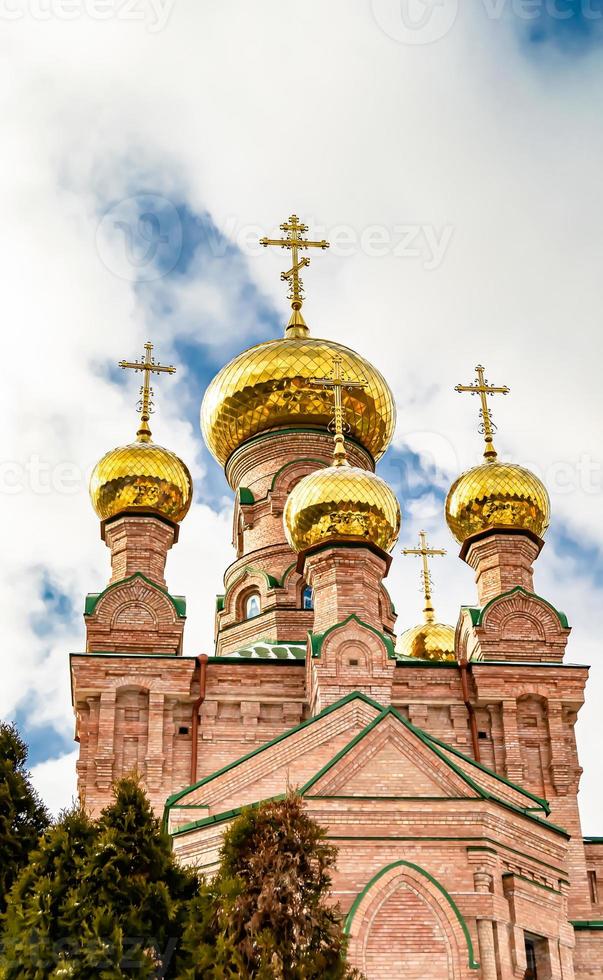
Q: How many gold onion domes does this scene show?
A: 5